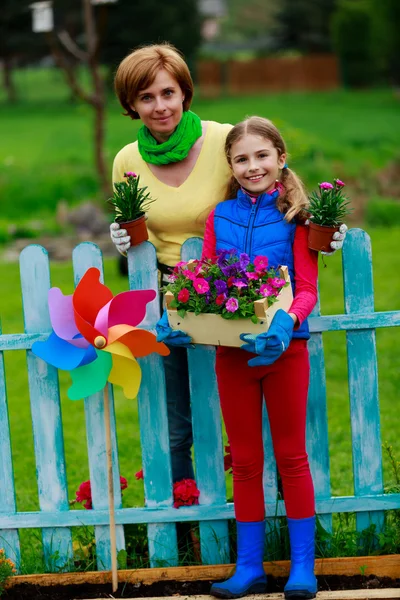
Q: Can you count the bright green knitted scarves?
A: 1